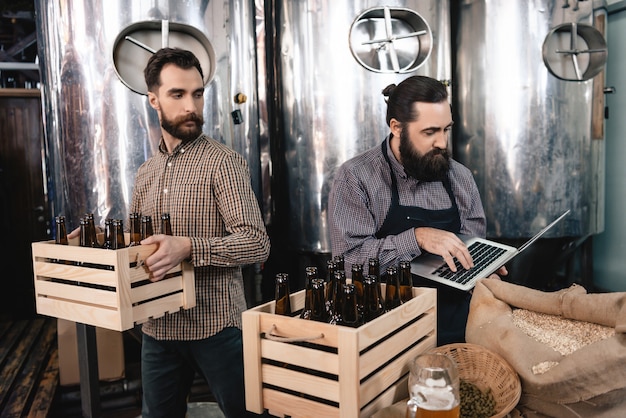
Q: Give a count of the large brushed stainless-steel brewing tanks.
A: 3